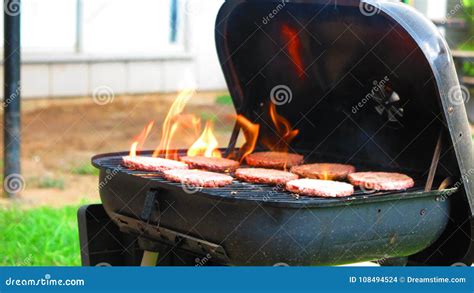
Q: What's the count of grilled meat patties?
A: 8